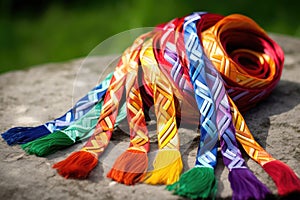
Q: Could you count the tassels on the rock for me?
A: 8